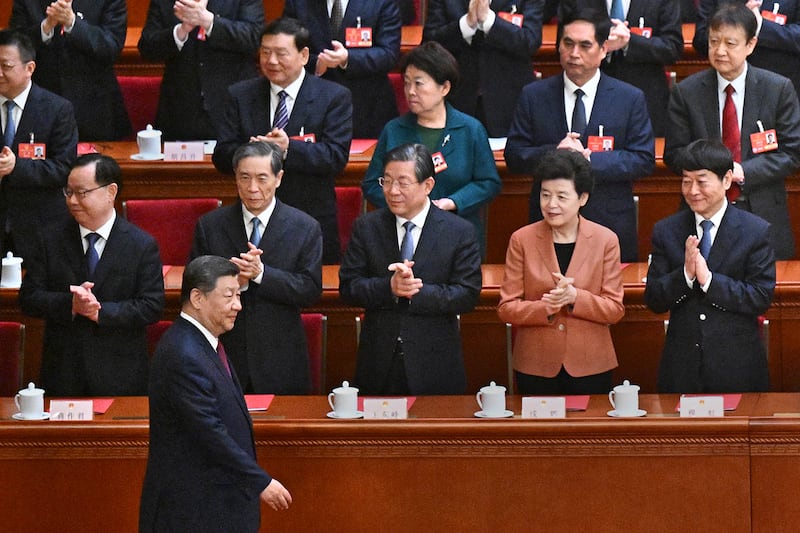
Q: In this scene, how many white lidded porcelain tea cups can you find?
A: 6